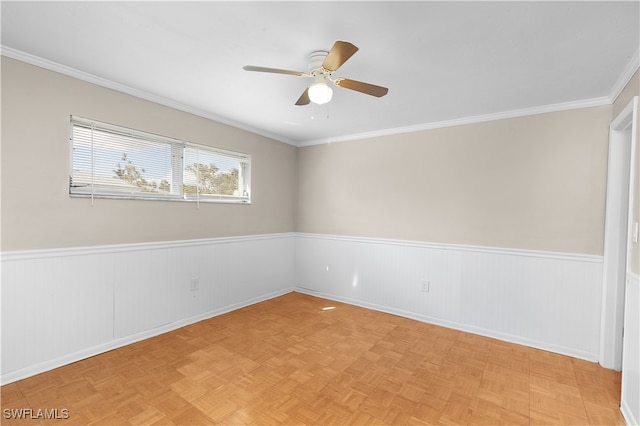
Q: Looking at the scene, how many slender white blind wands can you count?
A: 2